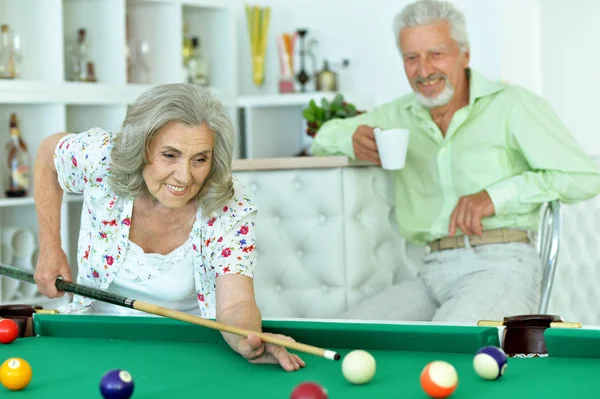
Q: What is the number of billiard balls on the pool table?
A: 7